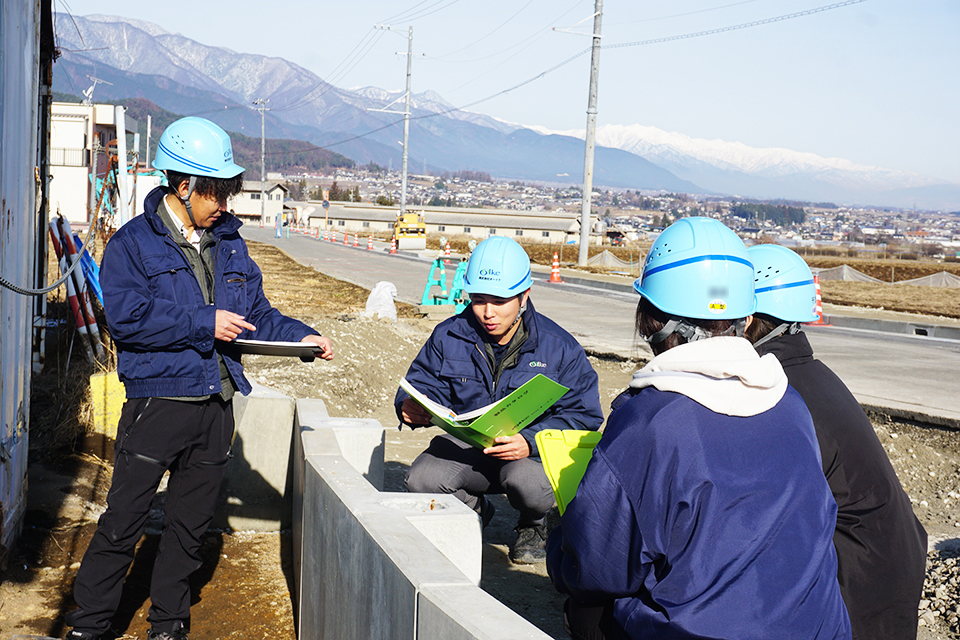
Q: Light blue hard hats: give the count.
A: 4